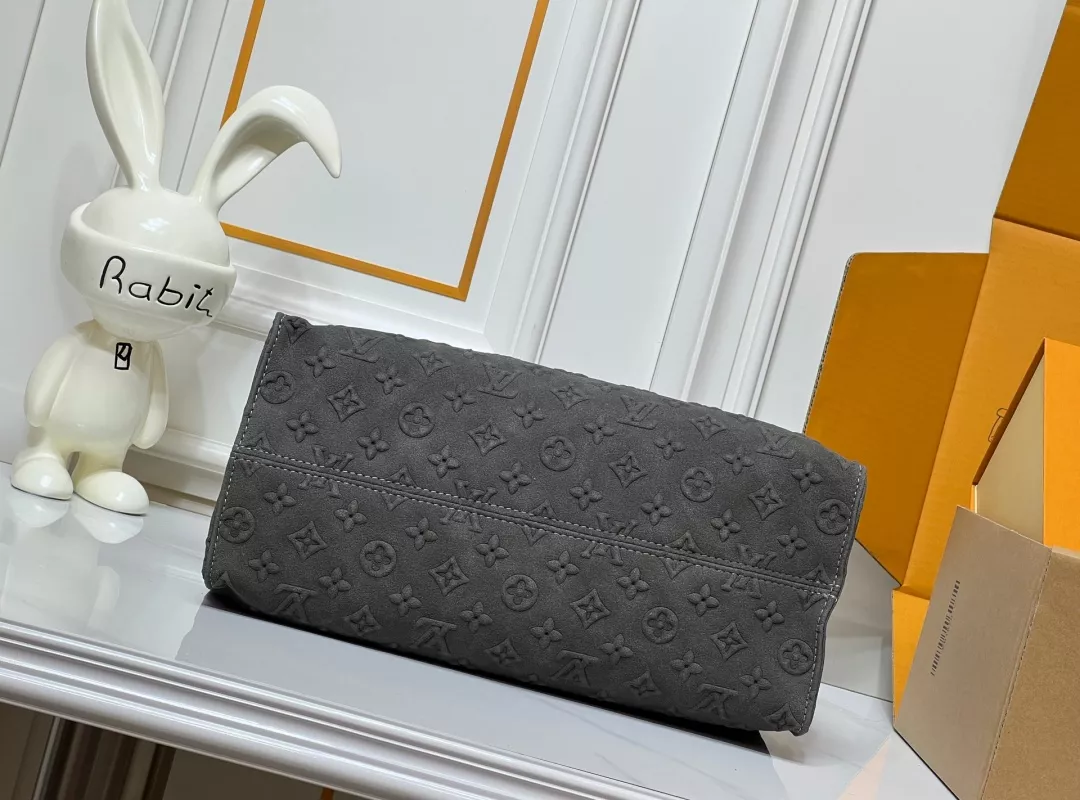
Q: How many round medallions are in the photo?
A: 10